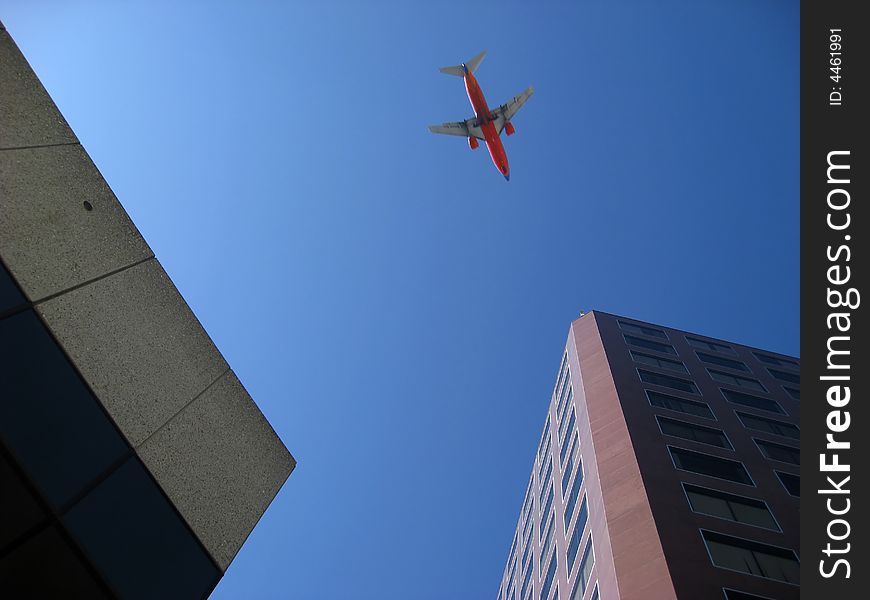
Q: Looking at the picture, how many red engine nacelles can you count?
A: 2